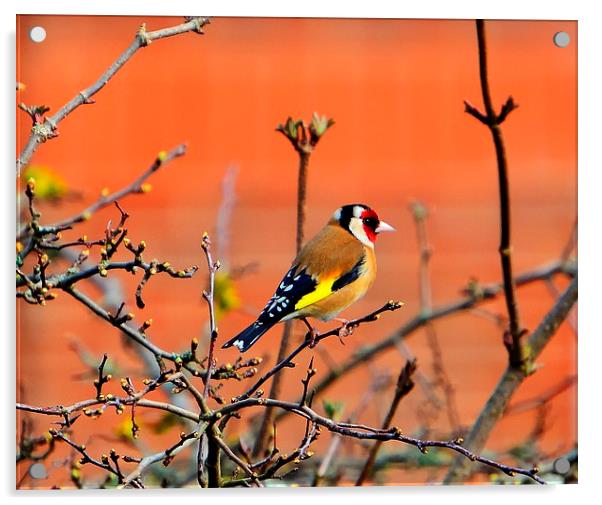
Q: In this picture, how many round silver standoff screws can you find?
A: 4